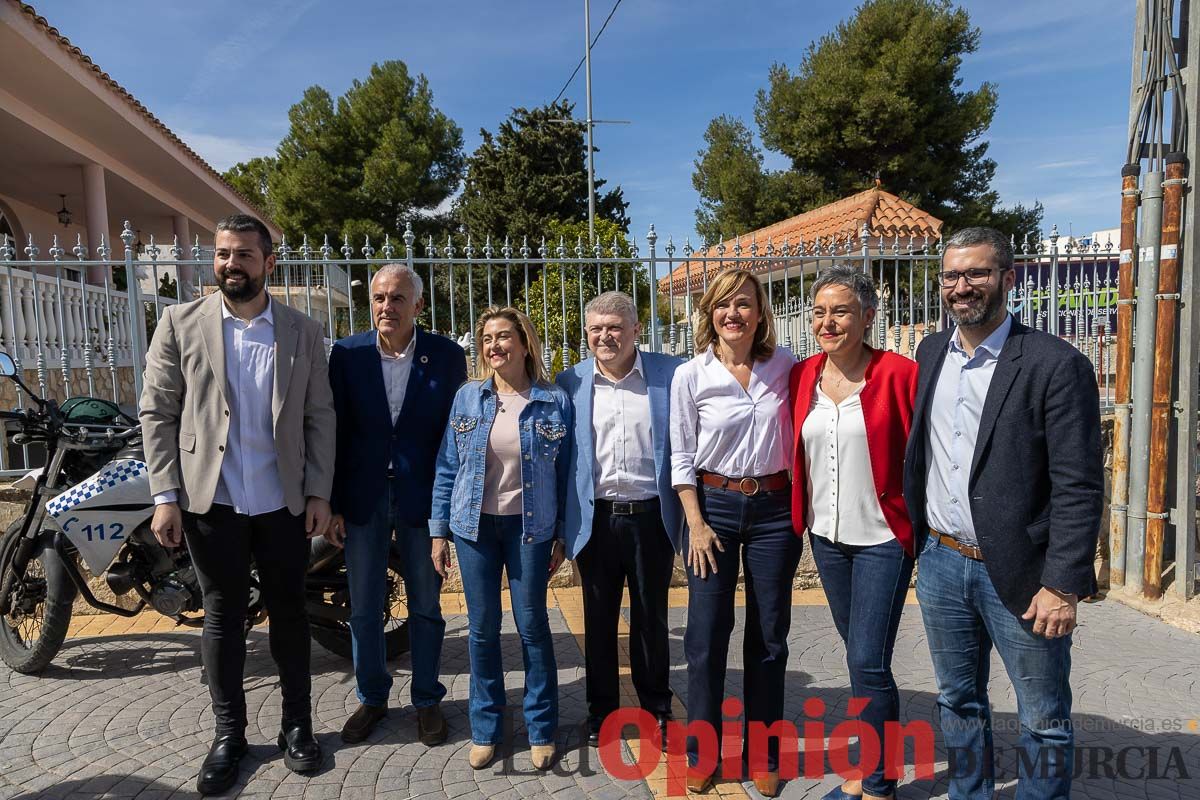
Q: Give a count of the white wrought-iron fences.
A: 1